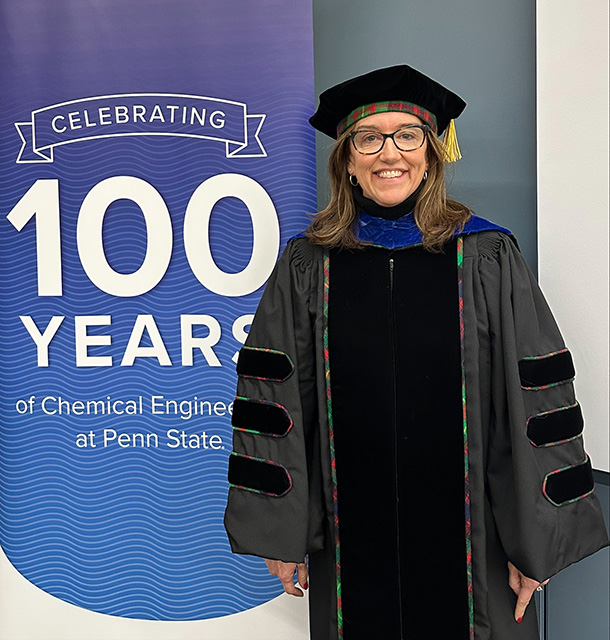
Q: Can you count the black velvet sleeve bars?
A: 6